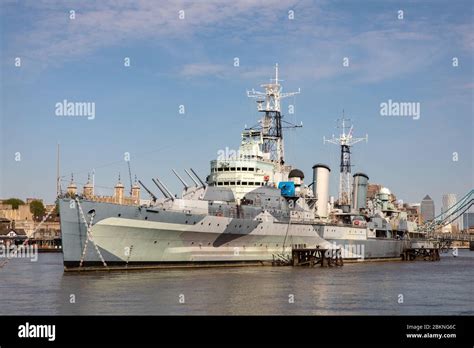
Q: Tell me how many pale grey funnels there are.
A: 2